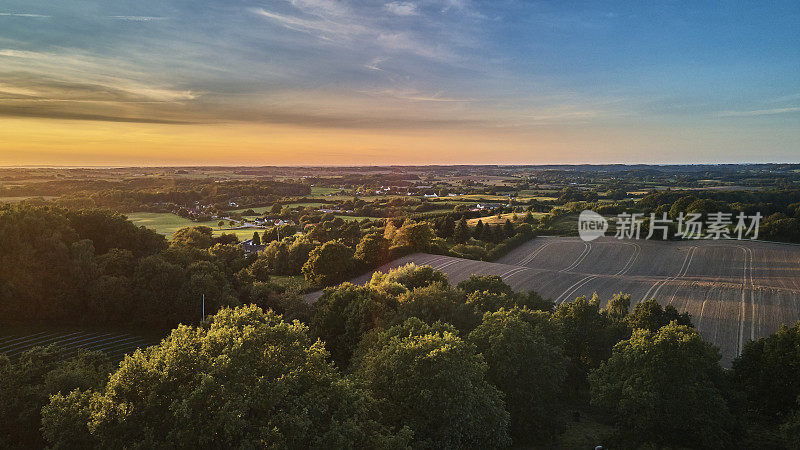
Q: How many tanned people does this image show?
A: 0